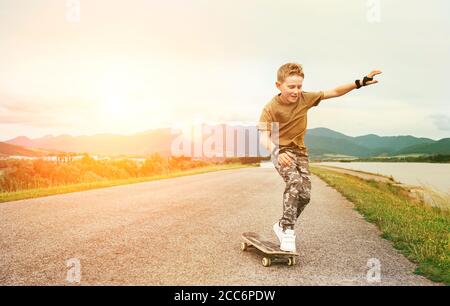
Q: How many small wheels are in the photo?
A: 3